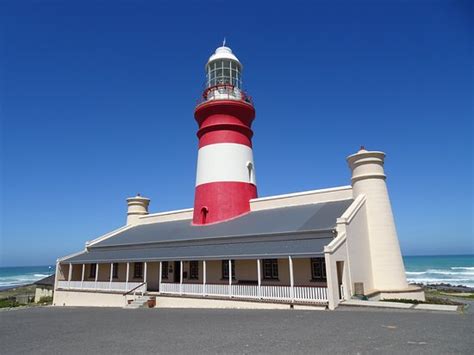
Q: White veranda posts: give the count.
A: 12